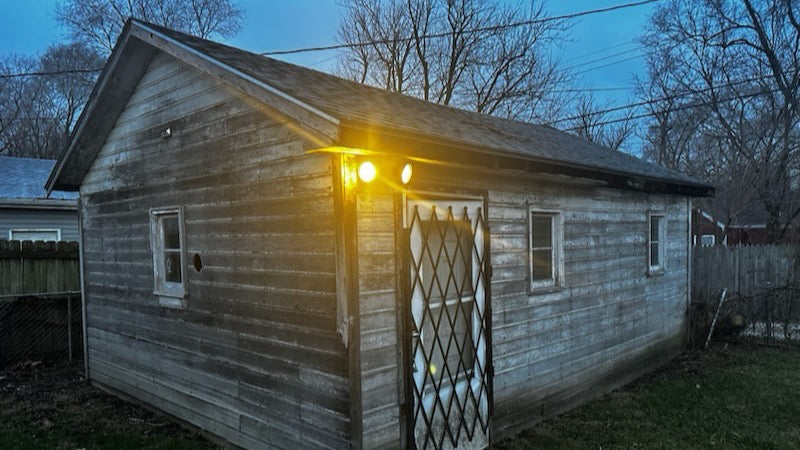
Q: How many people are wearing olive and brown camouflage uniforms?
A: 0